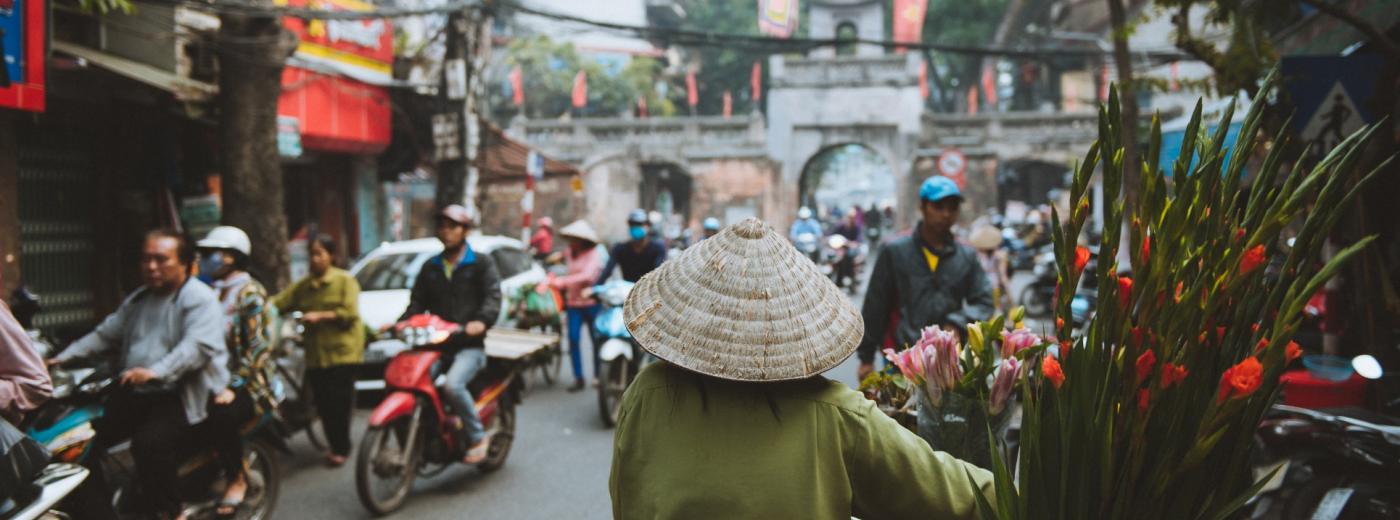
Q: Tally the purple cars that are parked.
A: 0